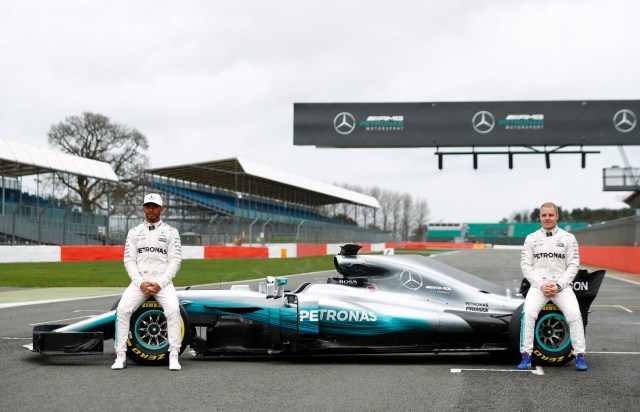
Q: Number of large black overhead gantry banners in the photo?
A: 1